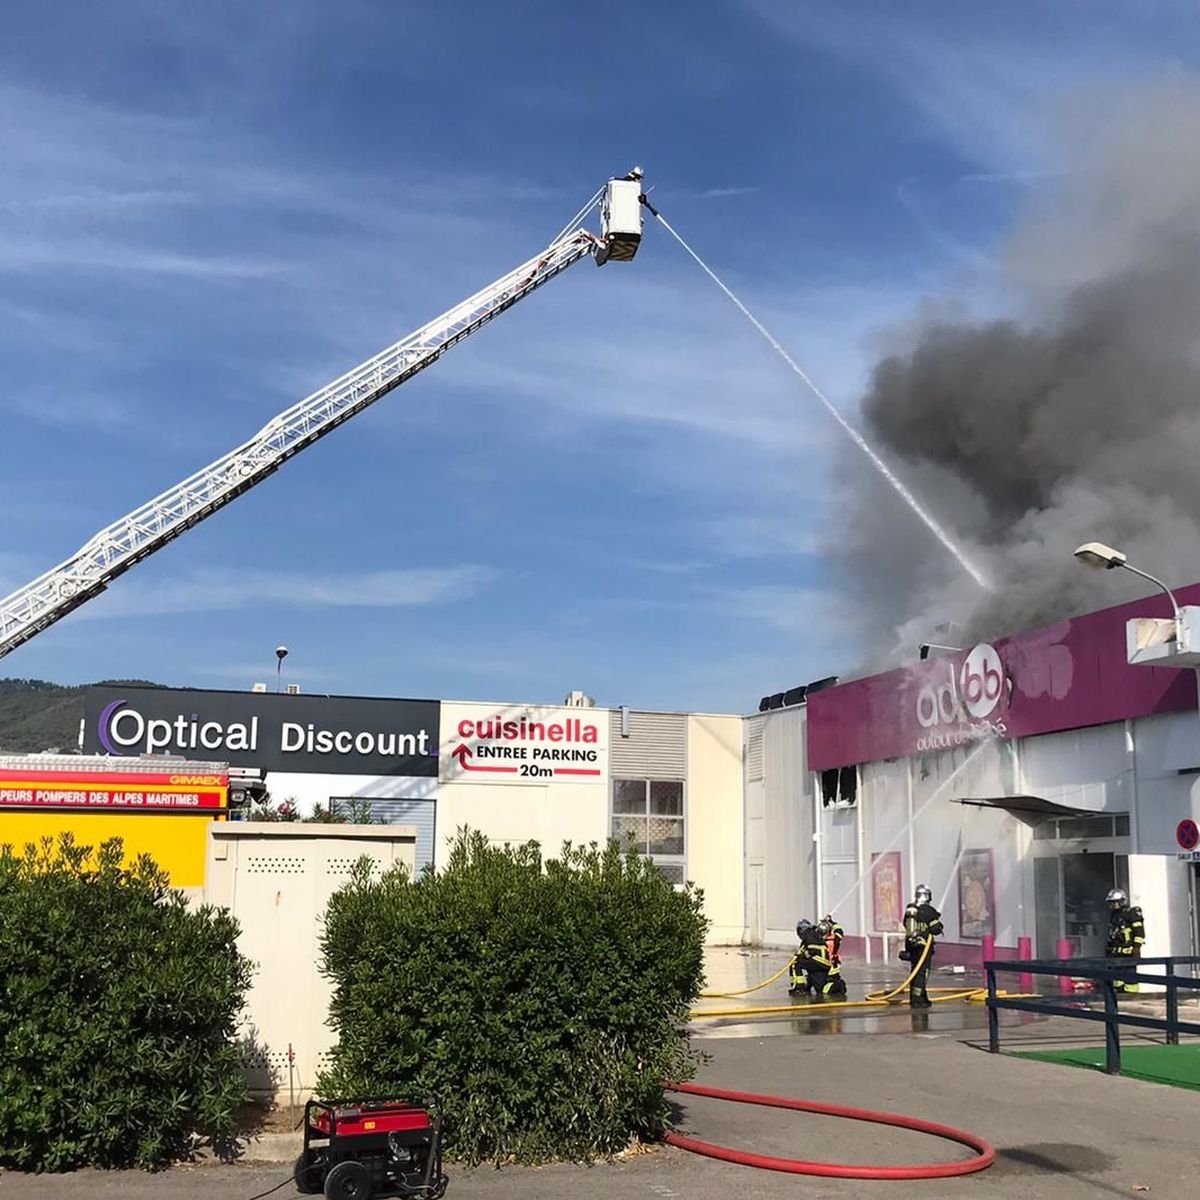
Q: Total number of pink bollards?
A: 3